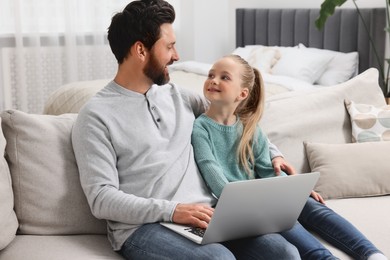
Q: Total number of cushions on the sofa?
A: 5